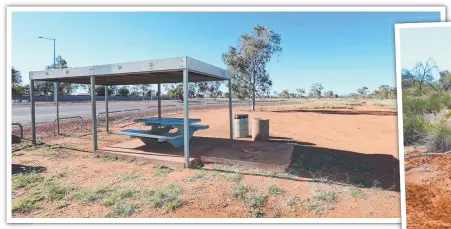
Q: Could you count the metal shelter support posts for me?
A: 7